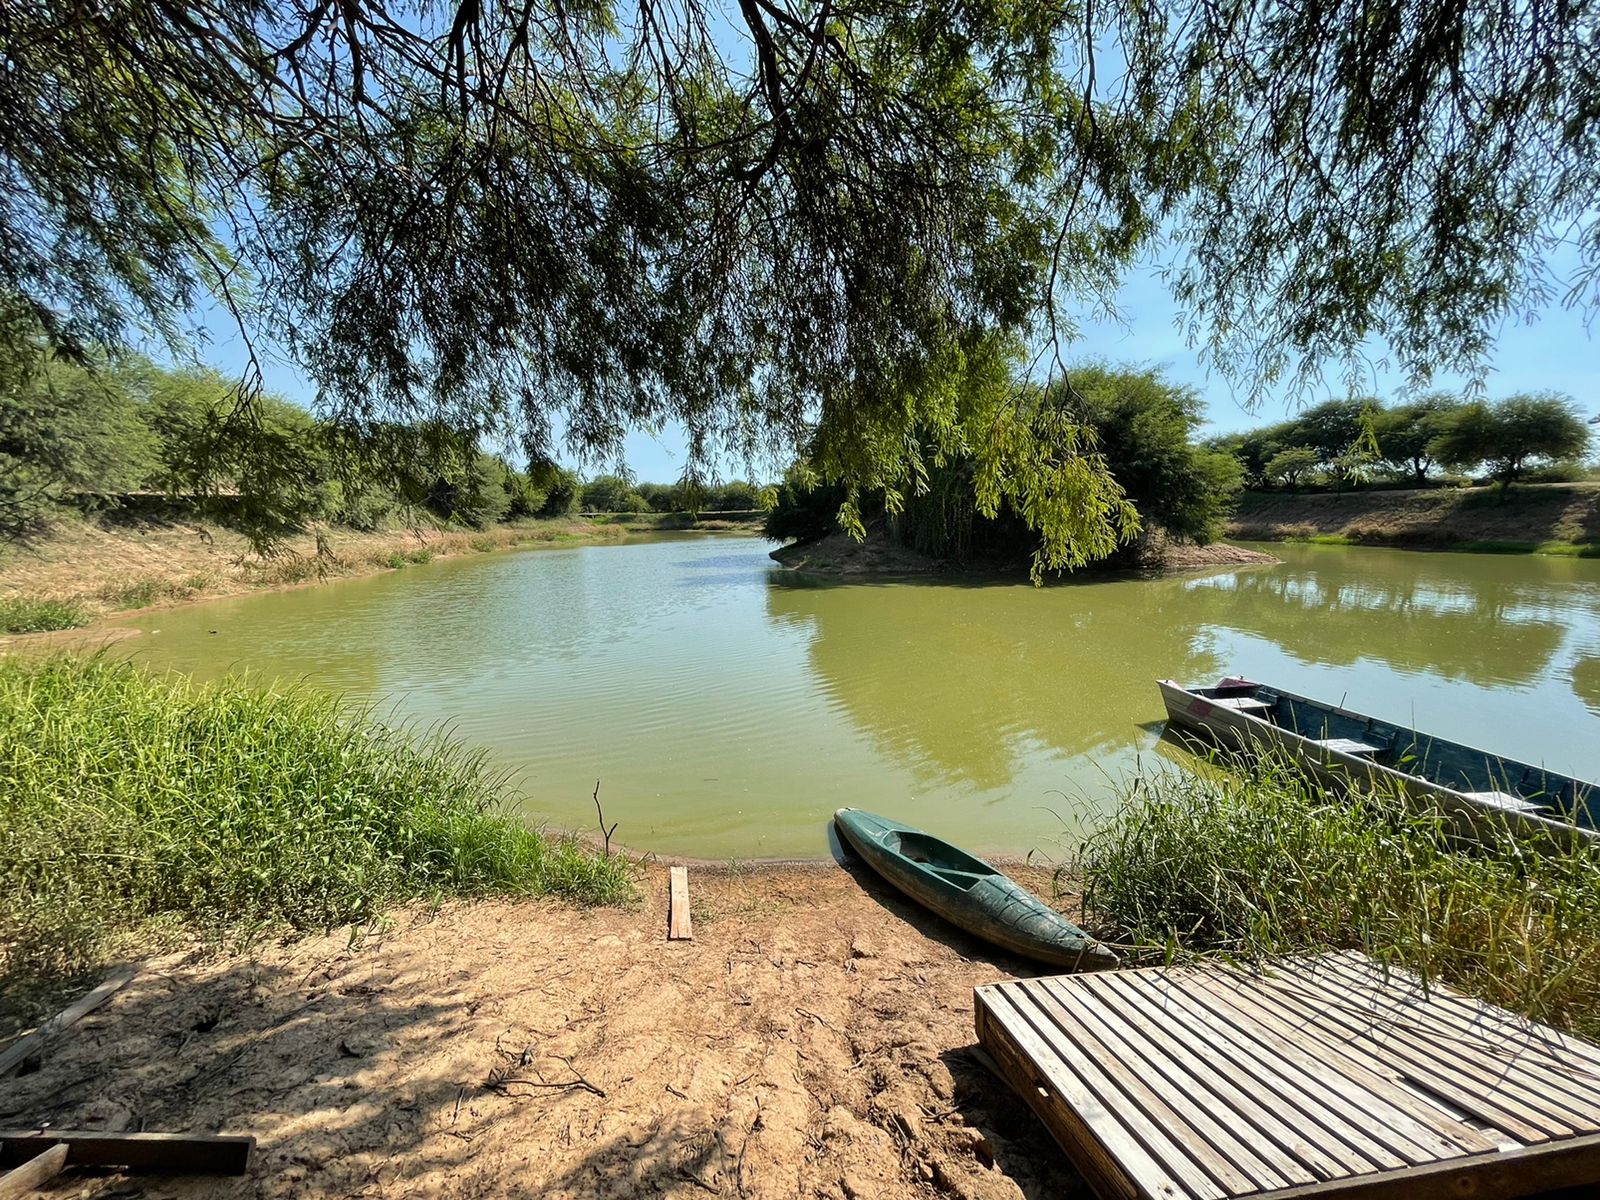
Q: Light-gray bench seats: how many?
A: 3